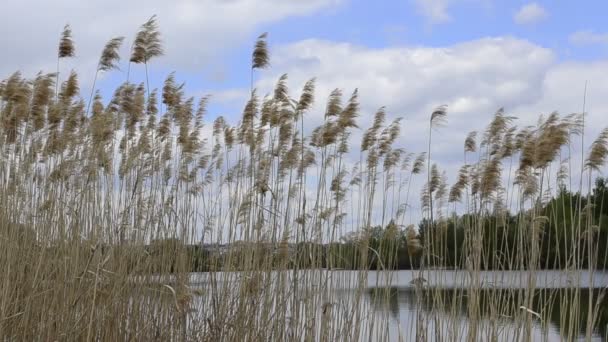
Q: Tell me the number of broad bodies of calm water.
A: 1